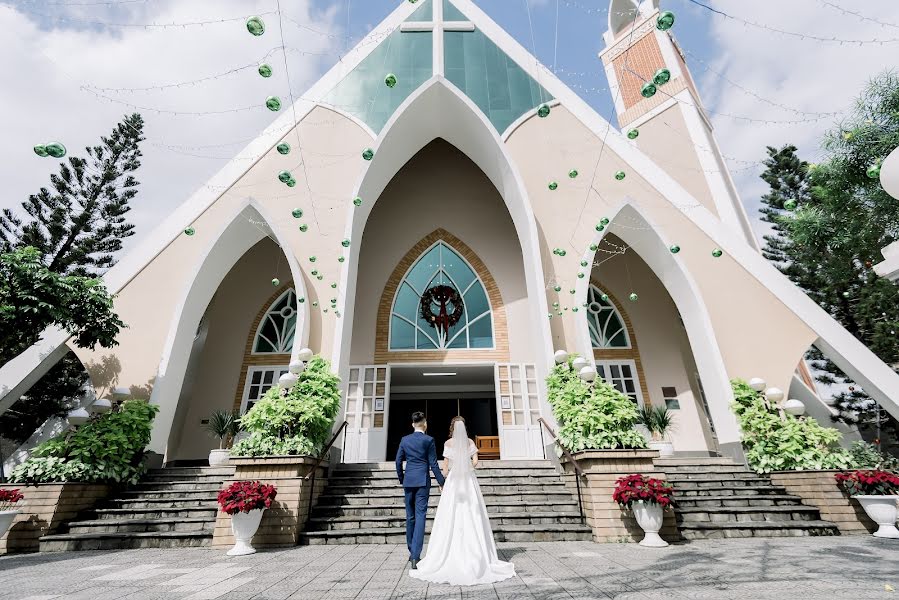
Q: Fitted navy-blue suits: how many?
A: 1